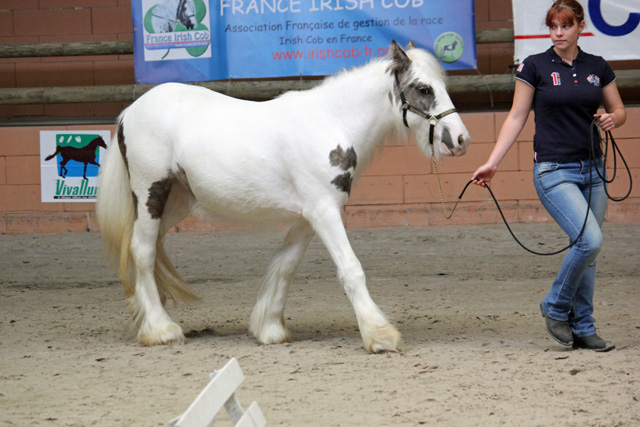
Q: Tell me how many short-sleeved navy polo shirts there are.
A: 1